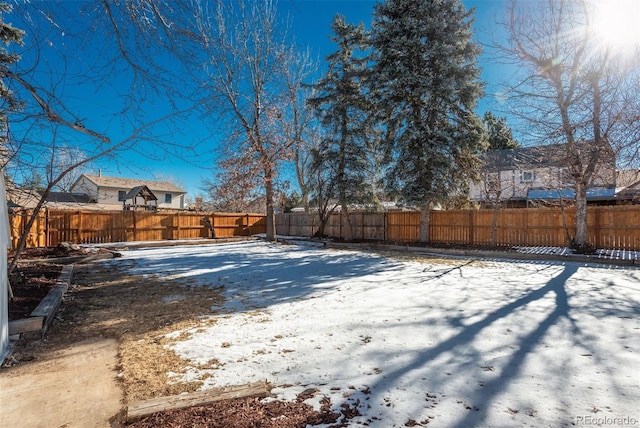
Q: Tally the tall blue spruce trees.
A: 2